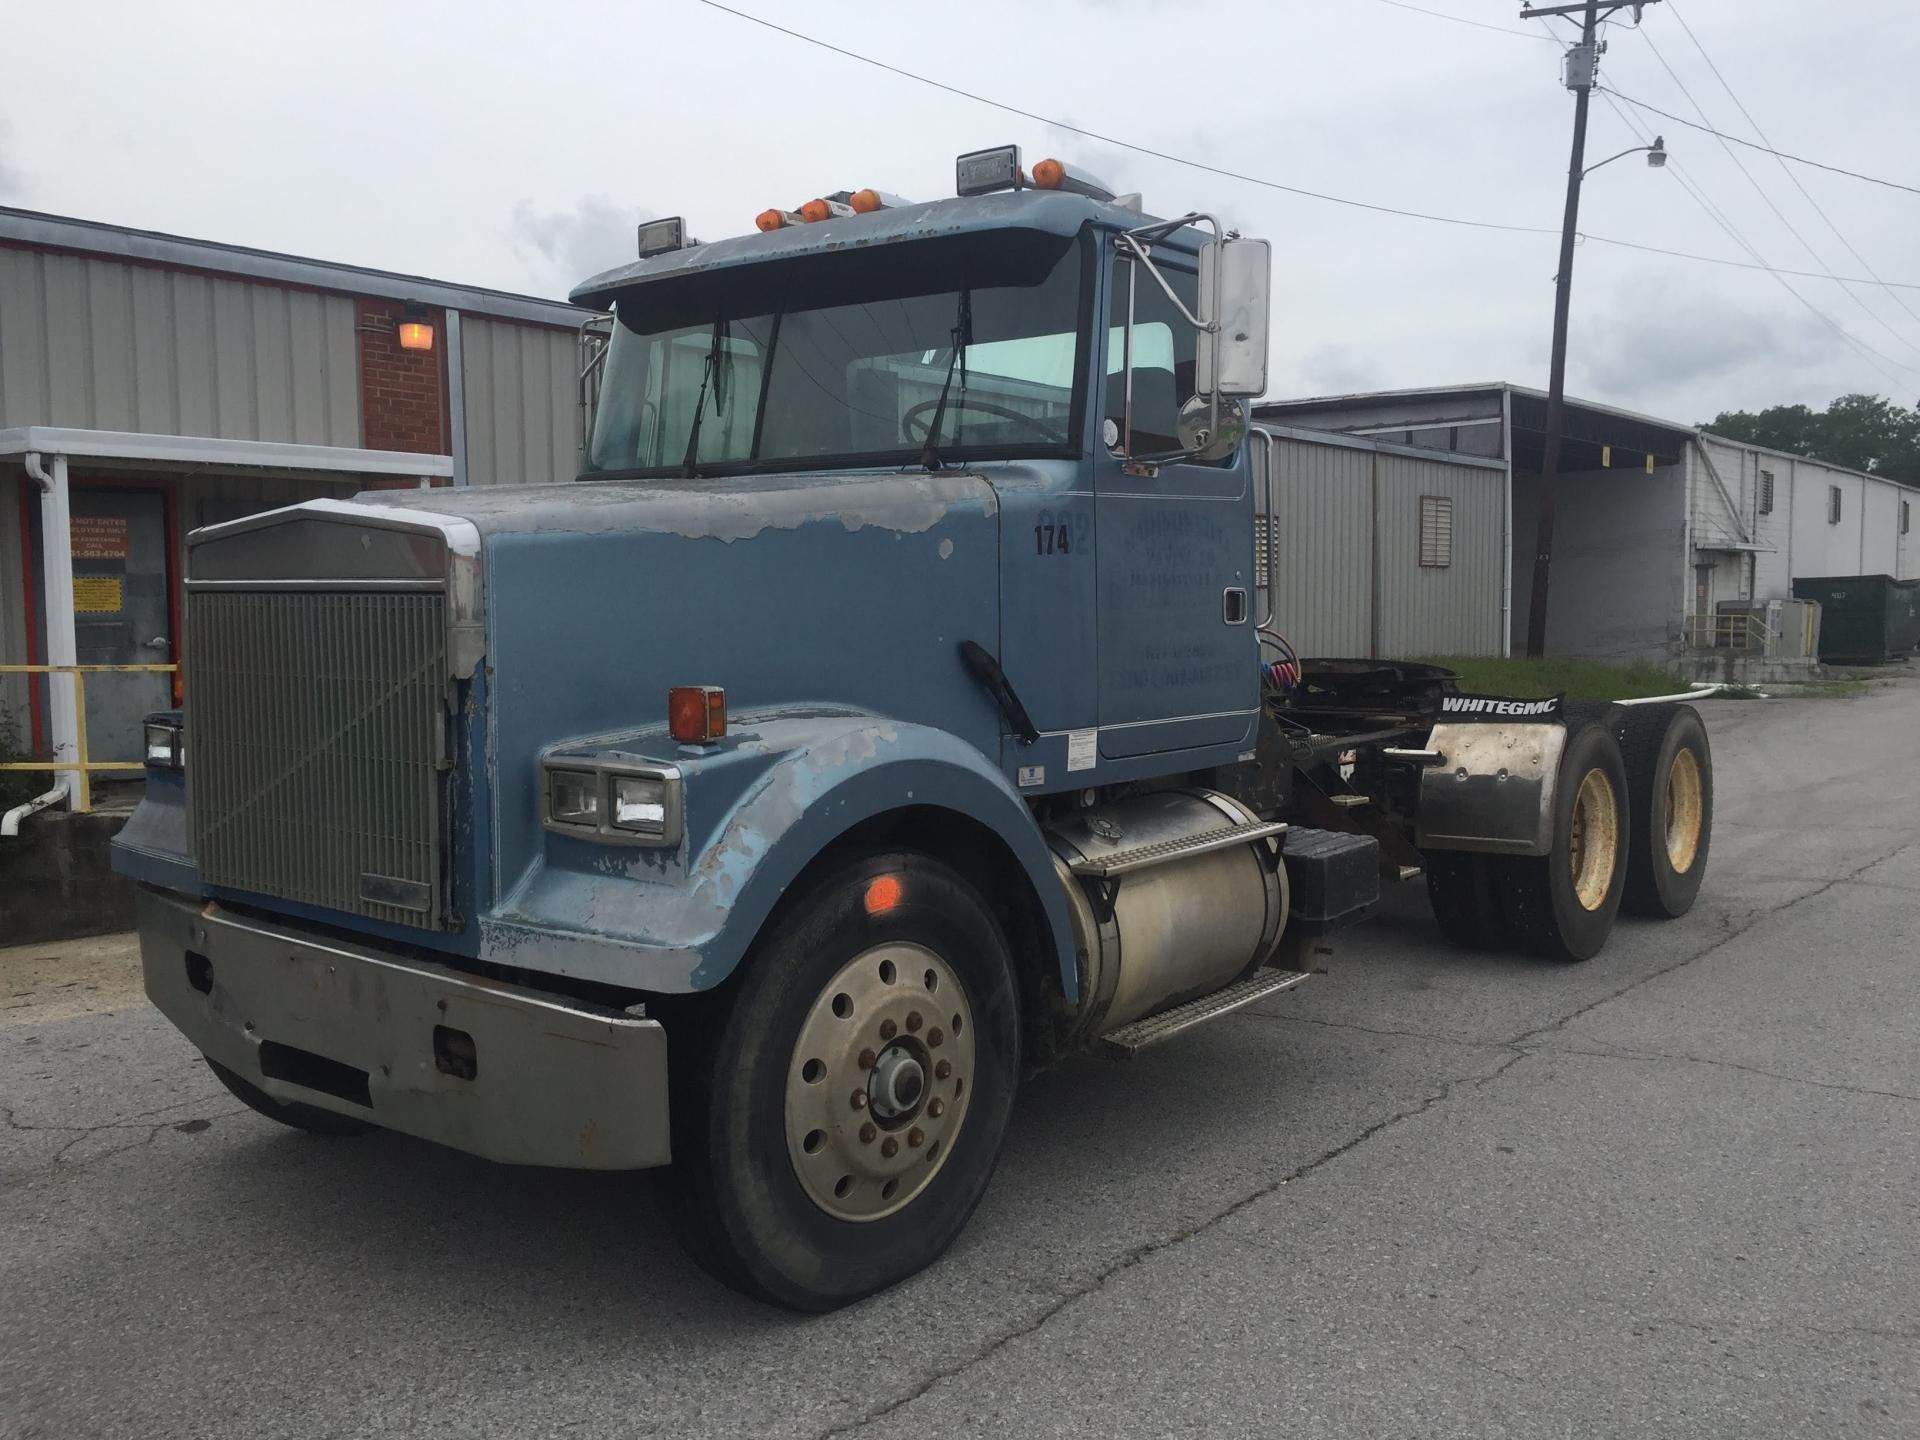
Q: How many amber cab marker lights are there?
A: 4